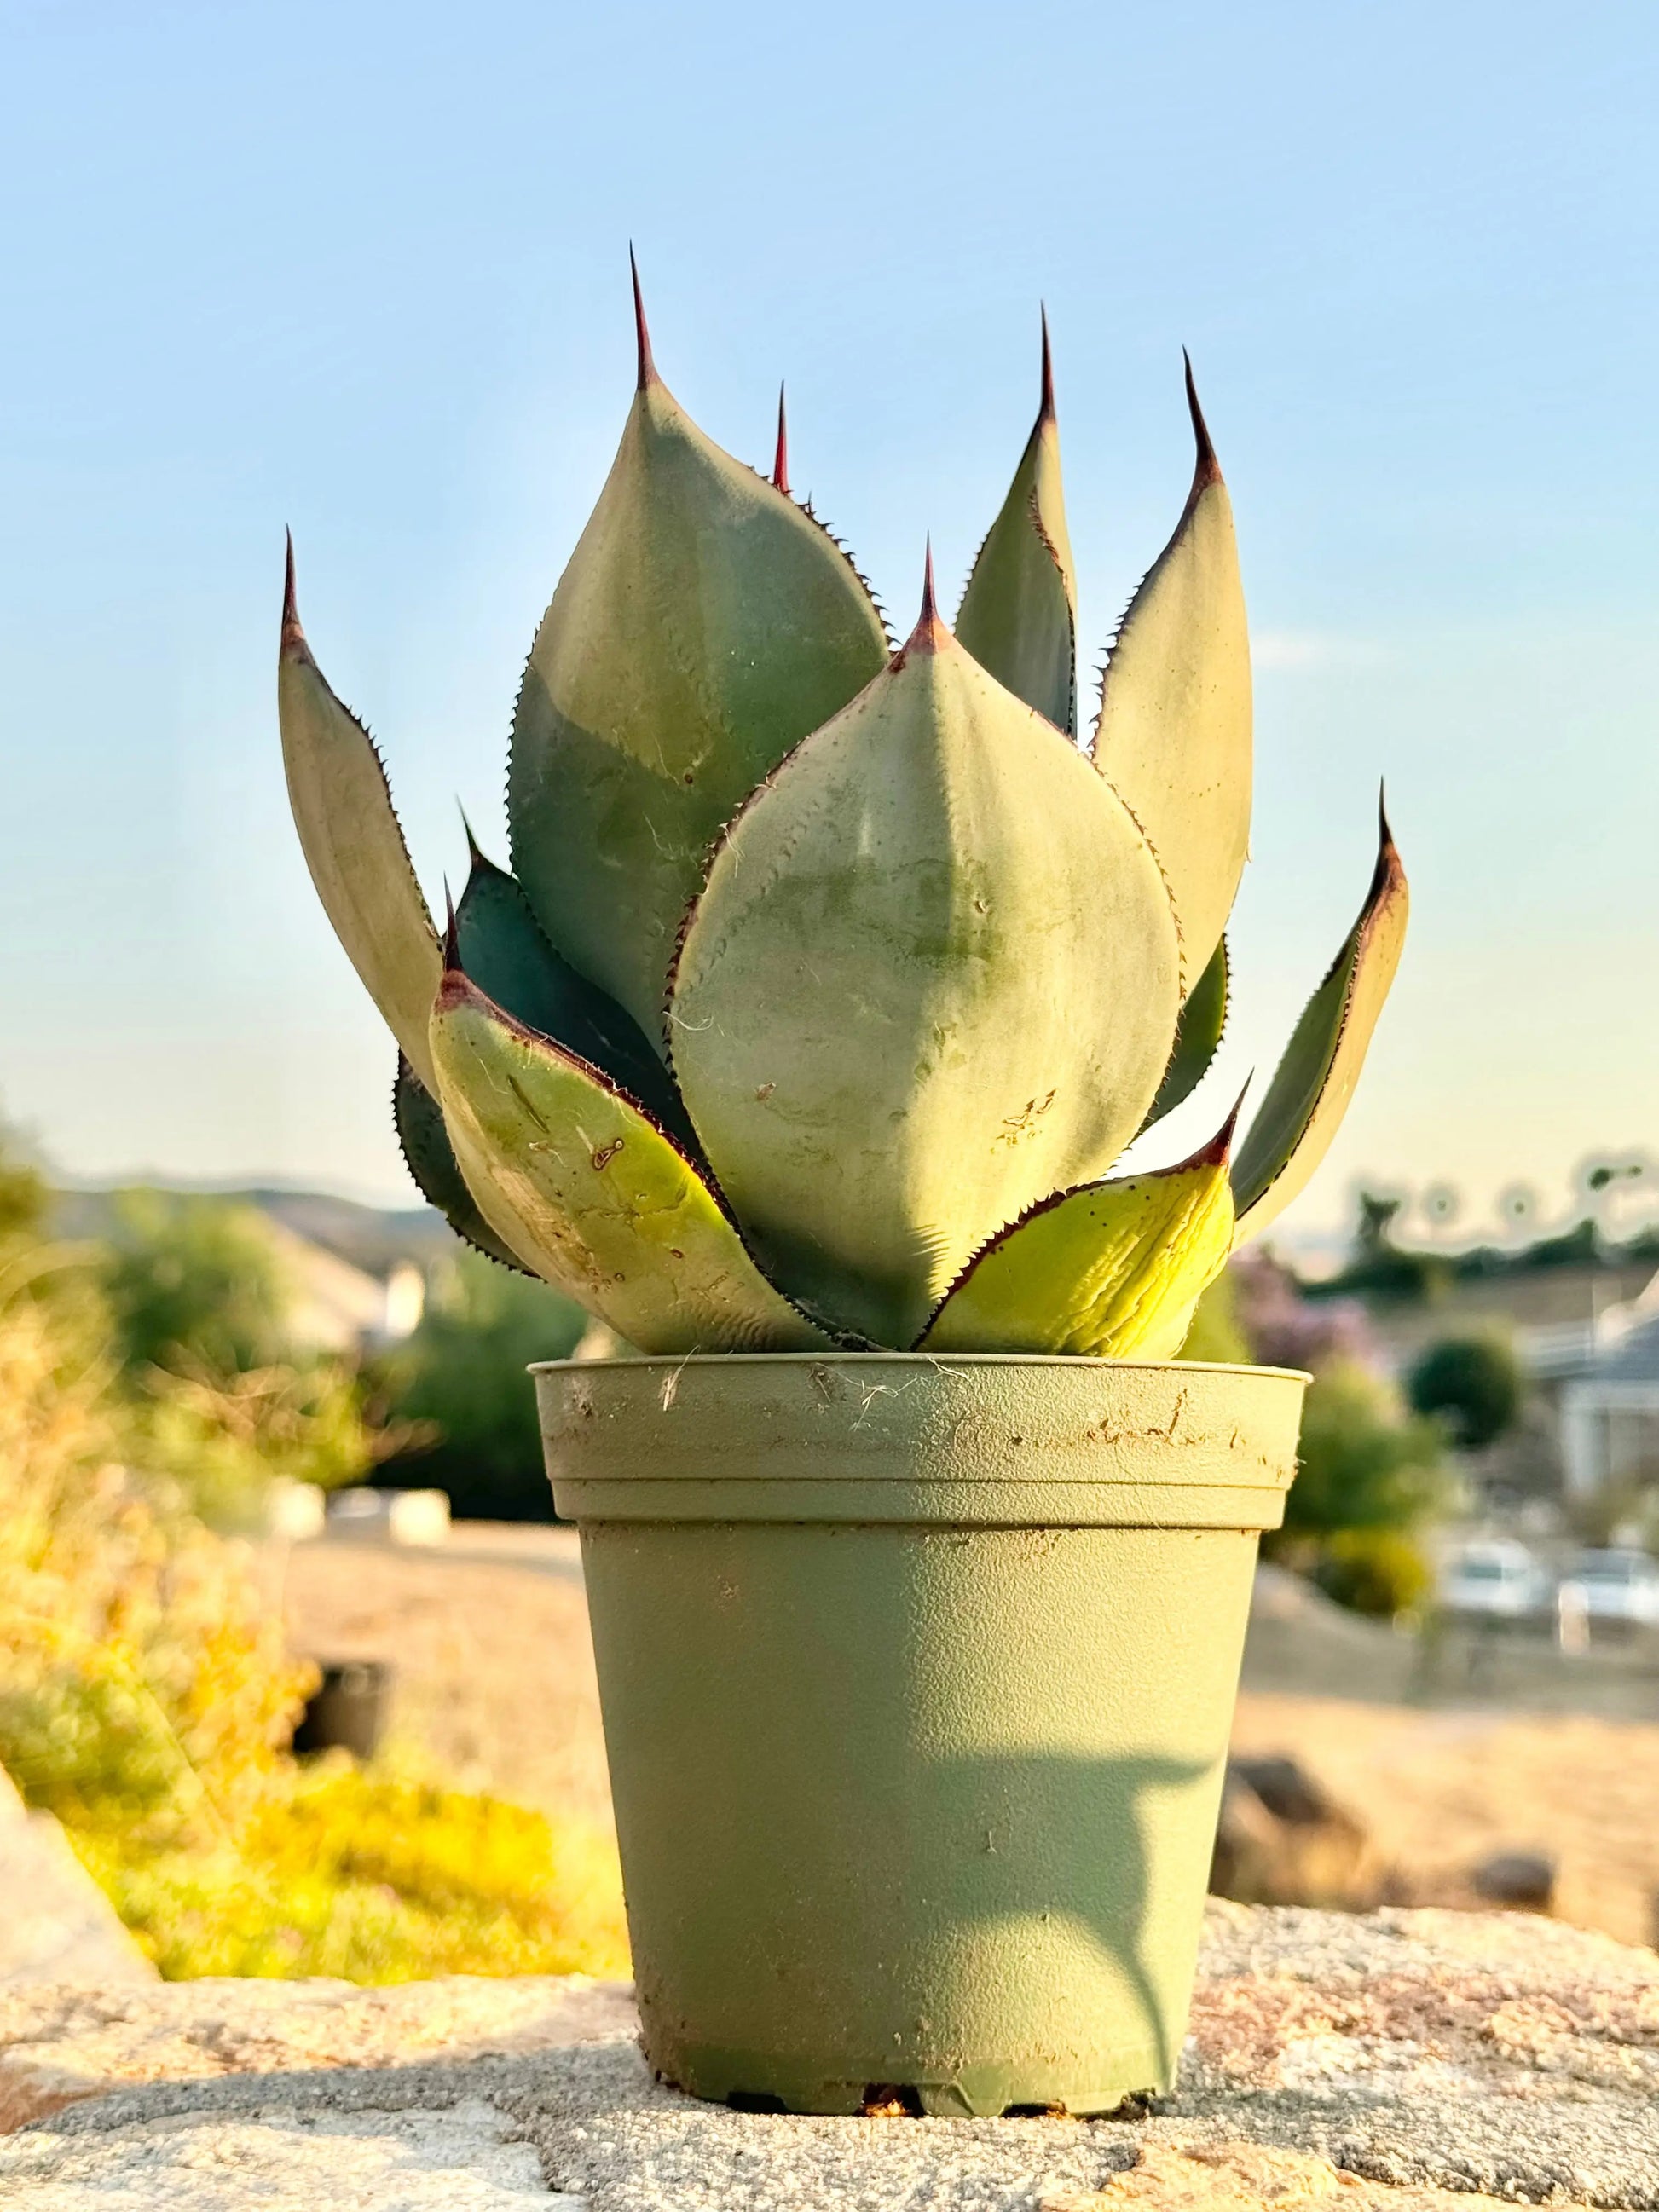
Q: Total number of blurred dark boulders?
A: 2